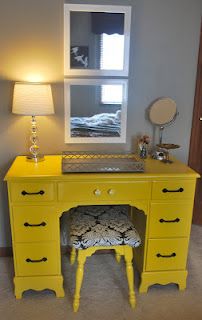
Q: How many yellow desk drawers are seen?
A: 7